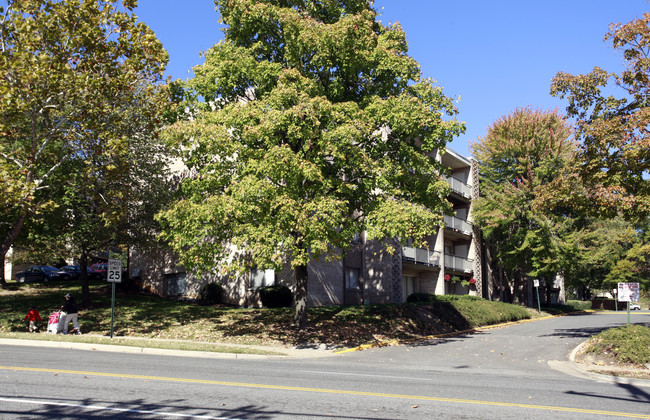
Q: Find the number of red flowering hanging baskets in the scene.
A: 2